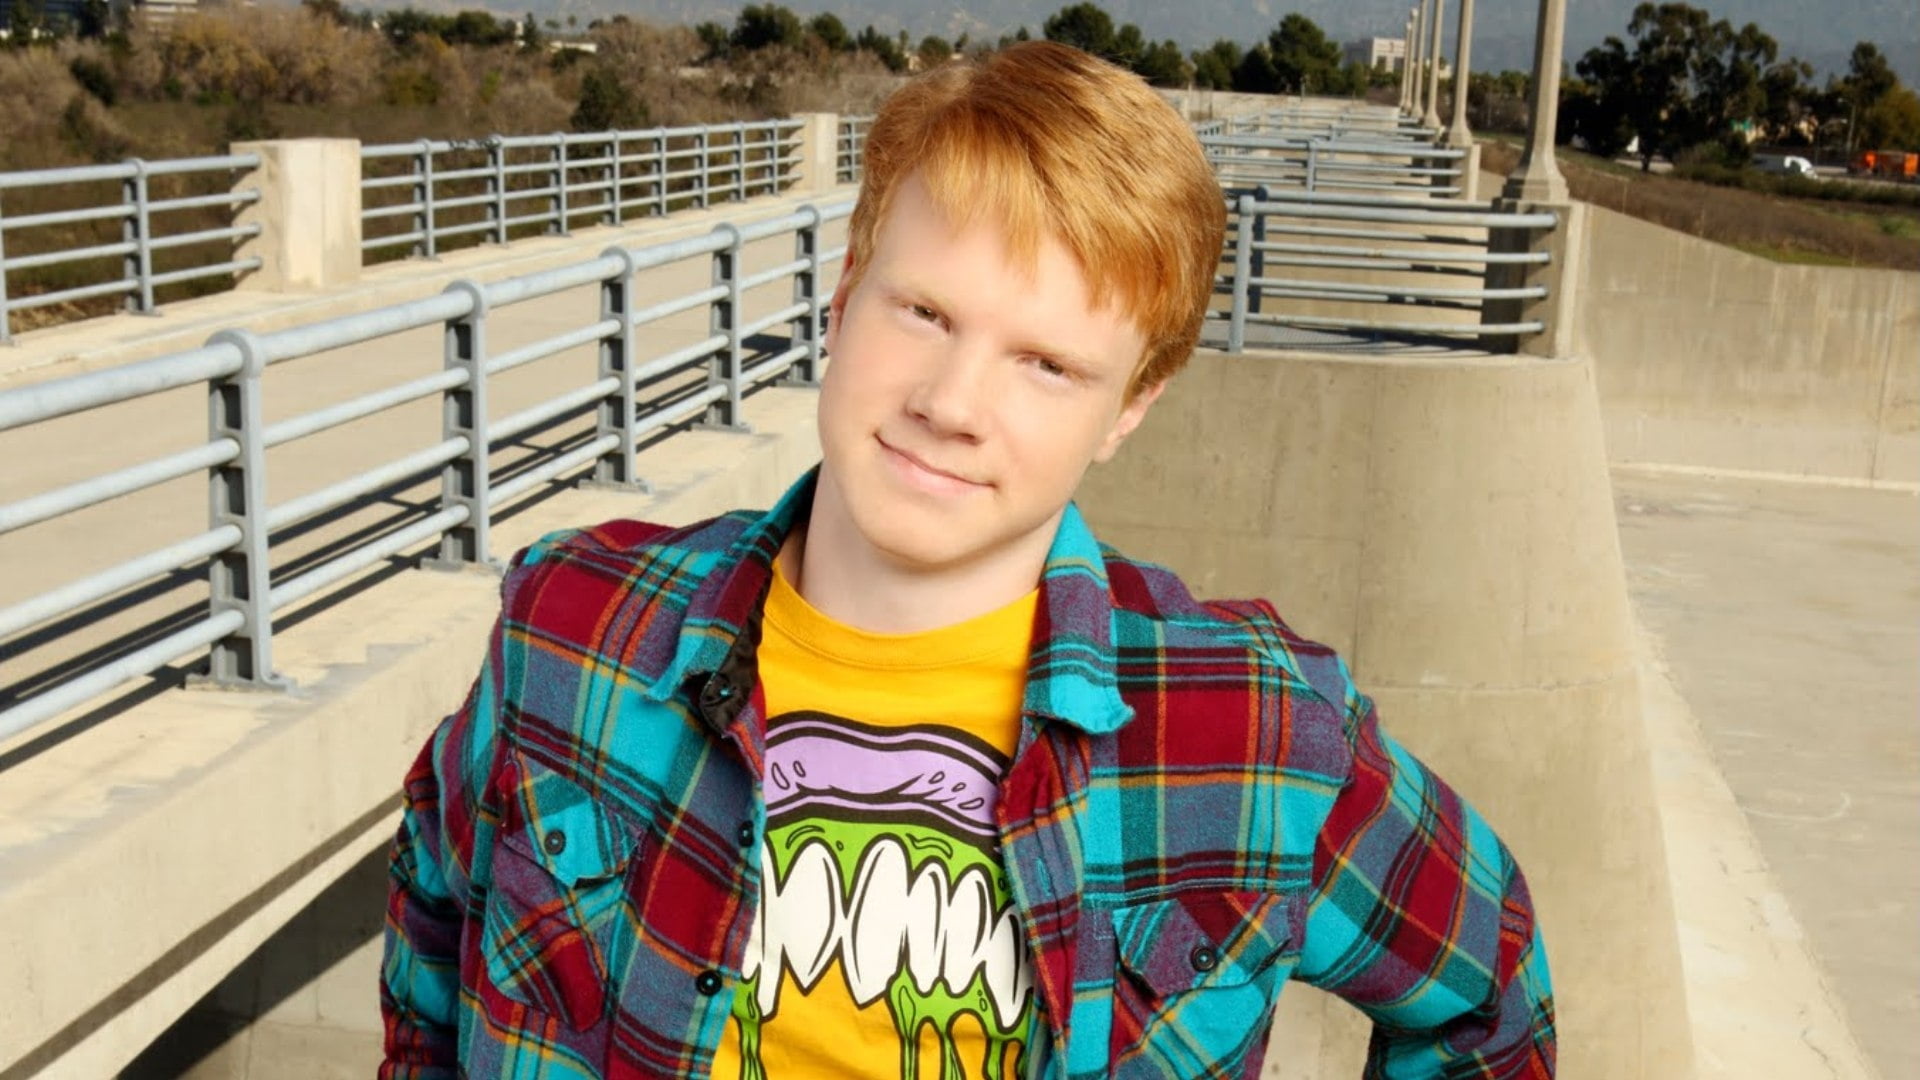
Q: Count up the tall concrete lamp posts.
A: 6